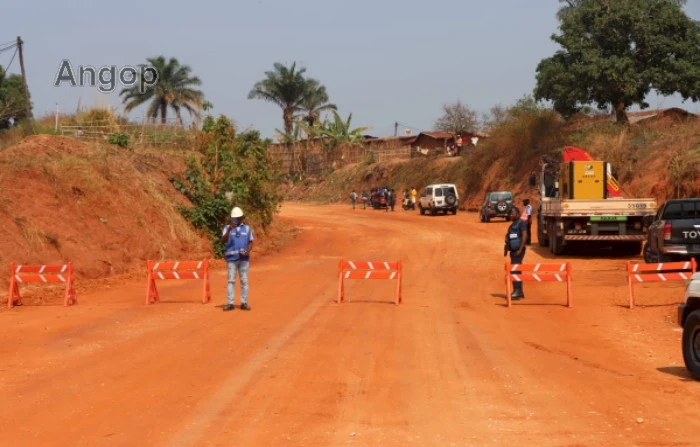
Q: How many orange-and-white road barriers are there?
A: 5